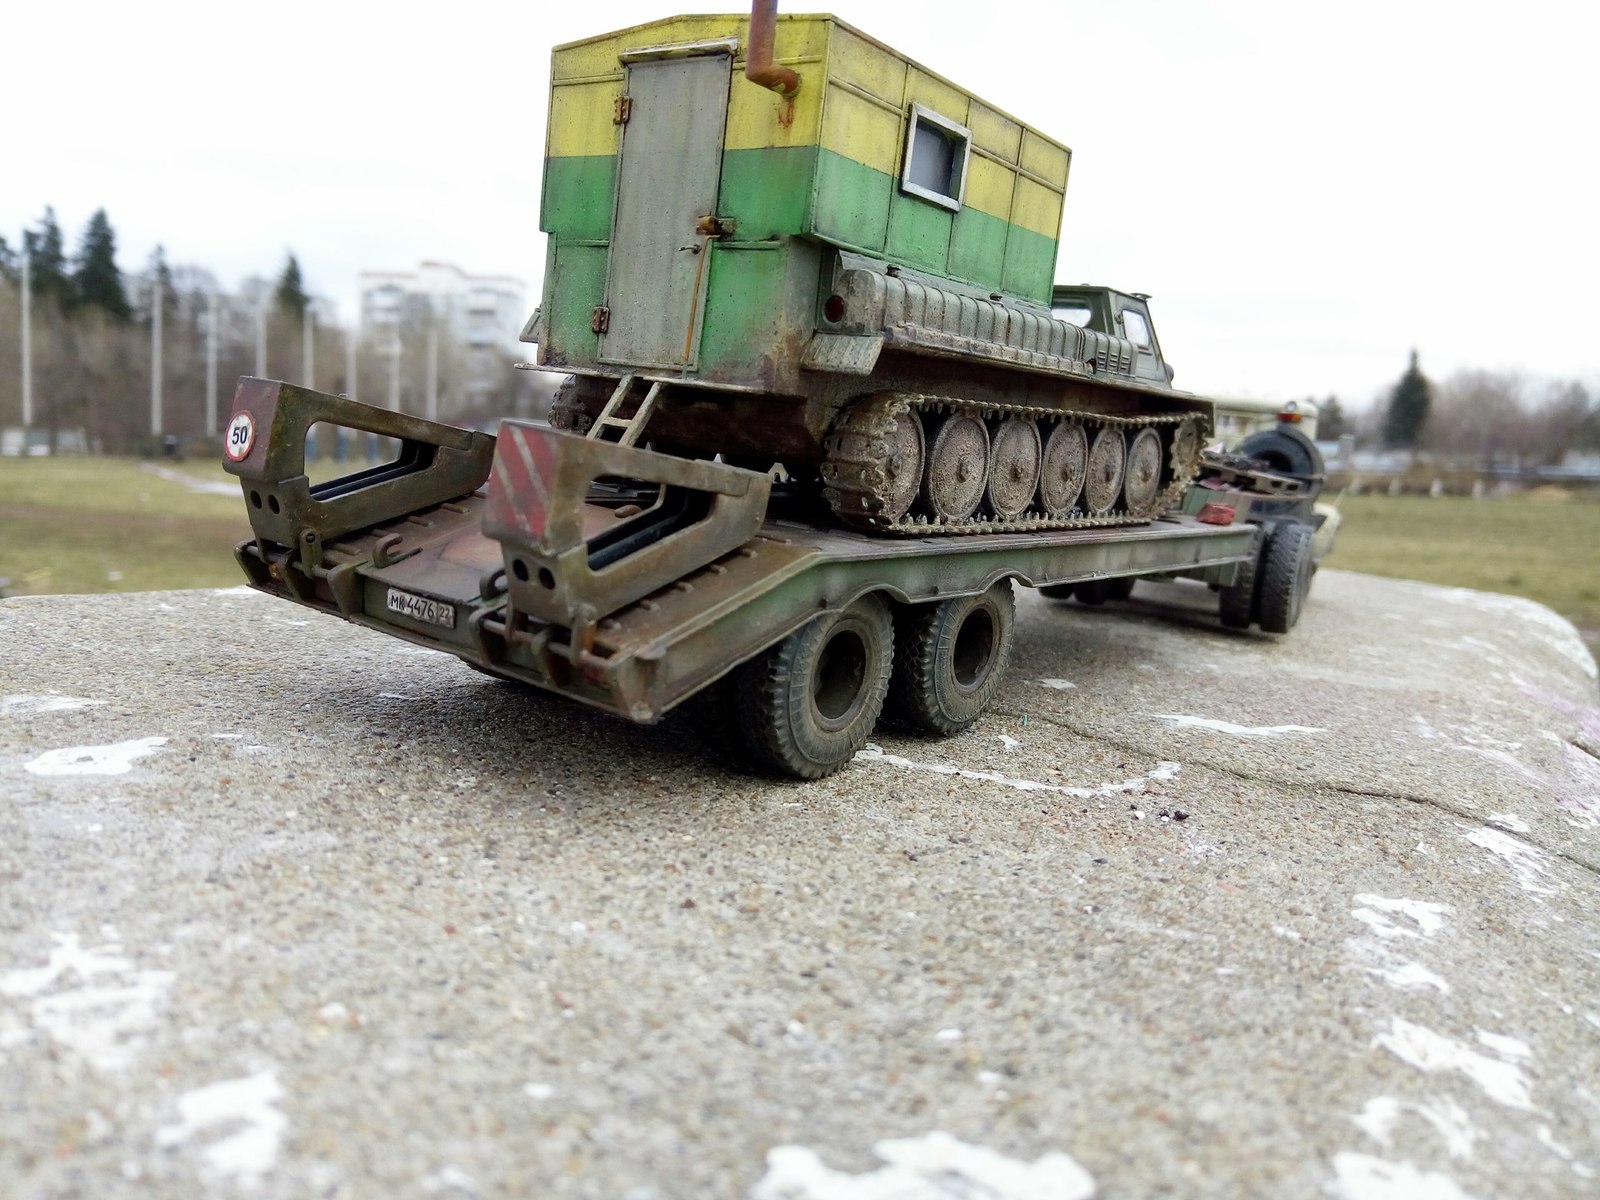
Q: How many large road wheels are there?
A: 6